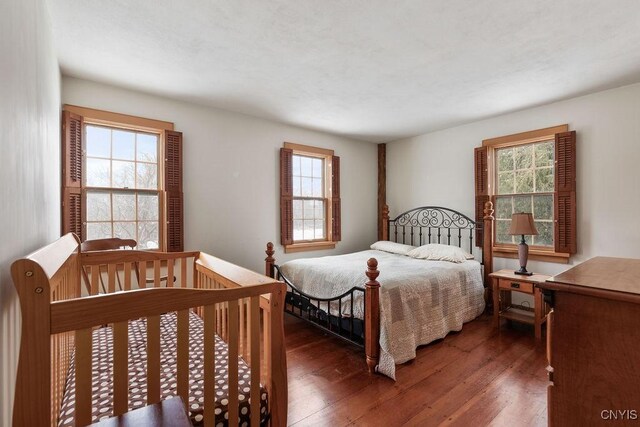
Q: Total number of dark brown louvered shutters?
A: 6